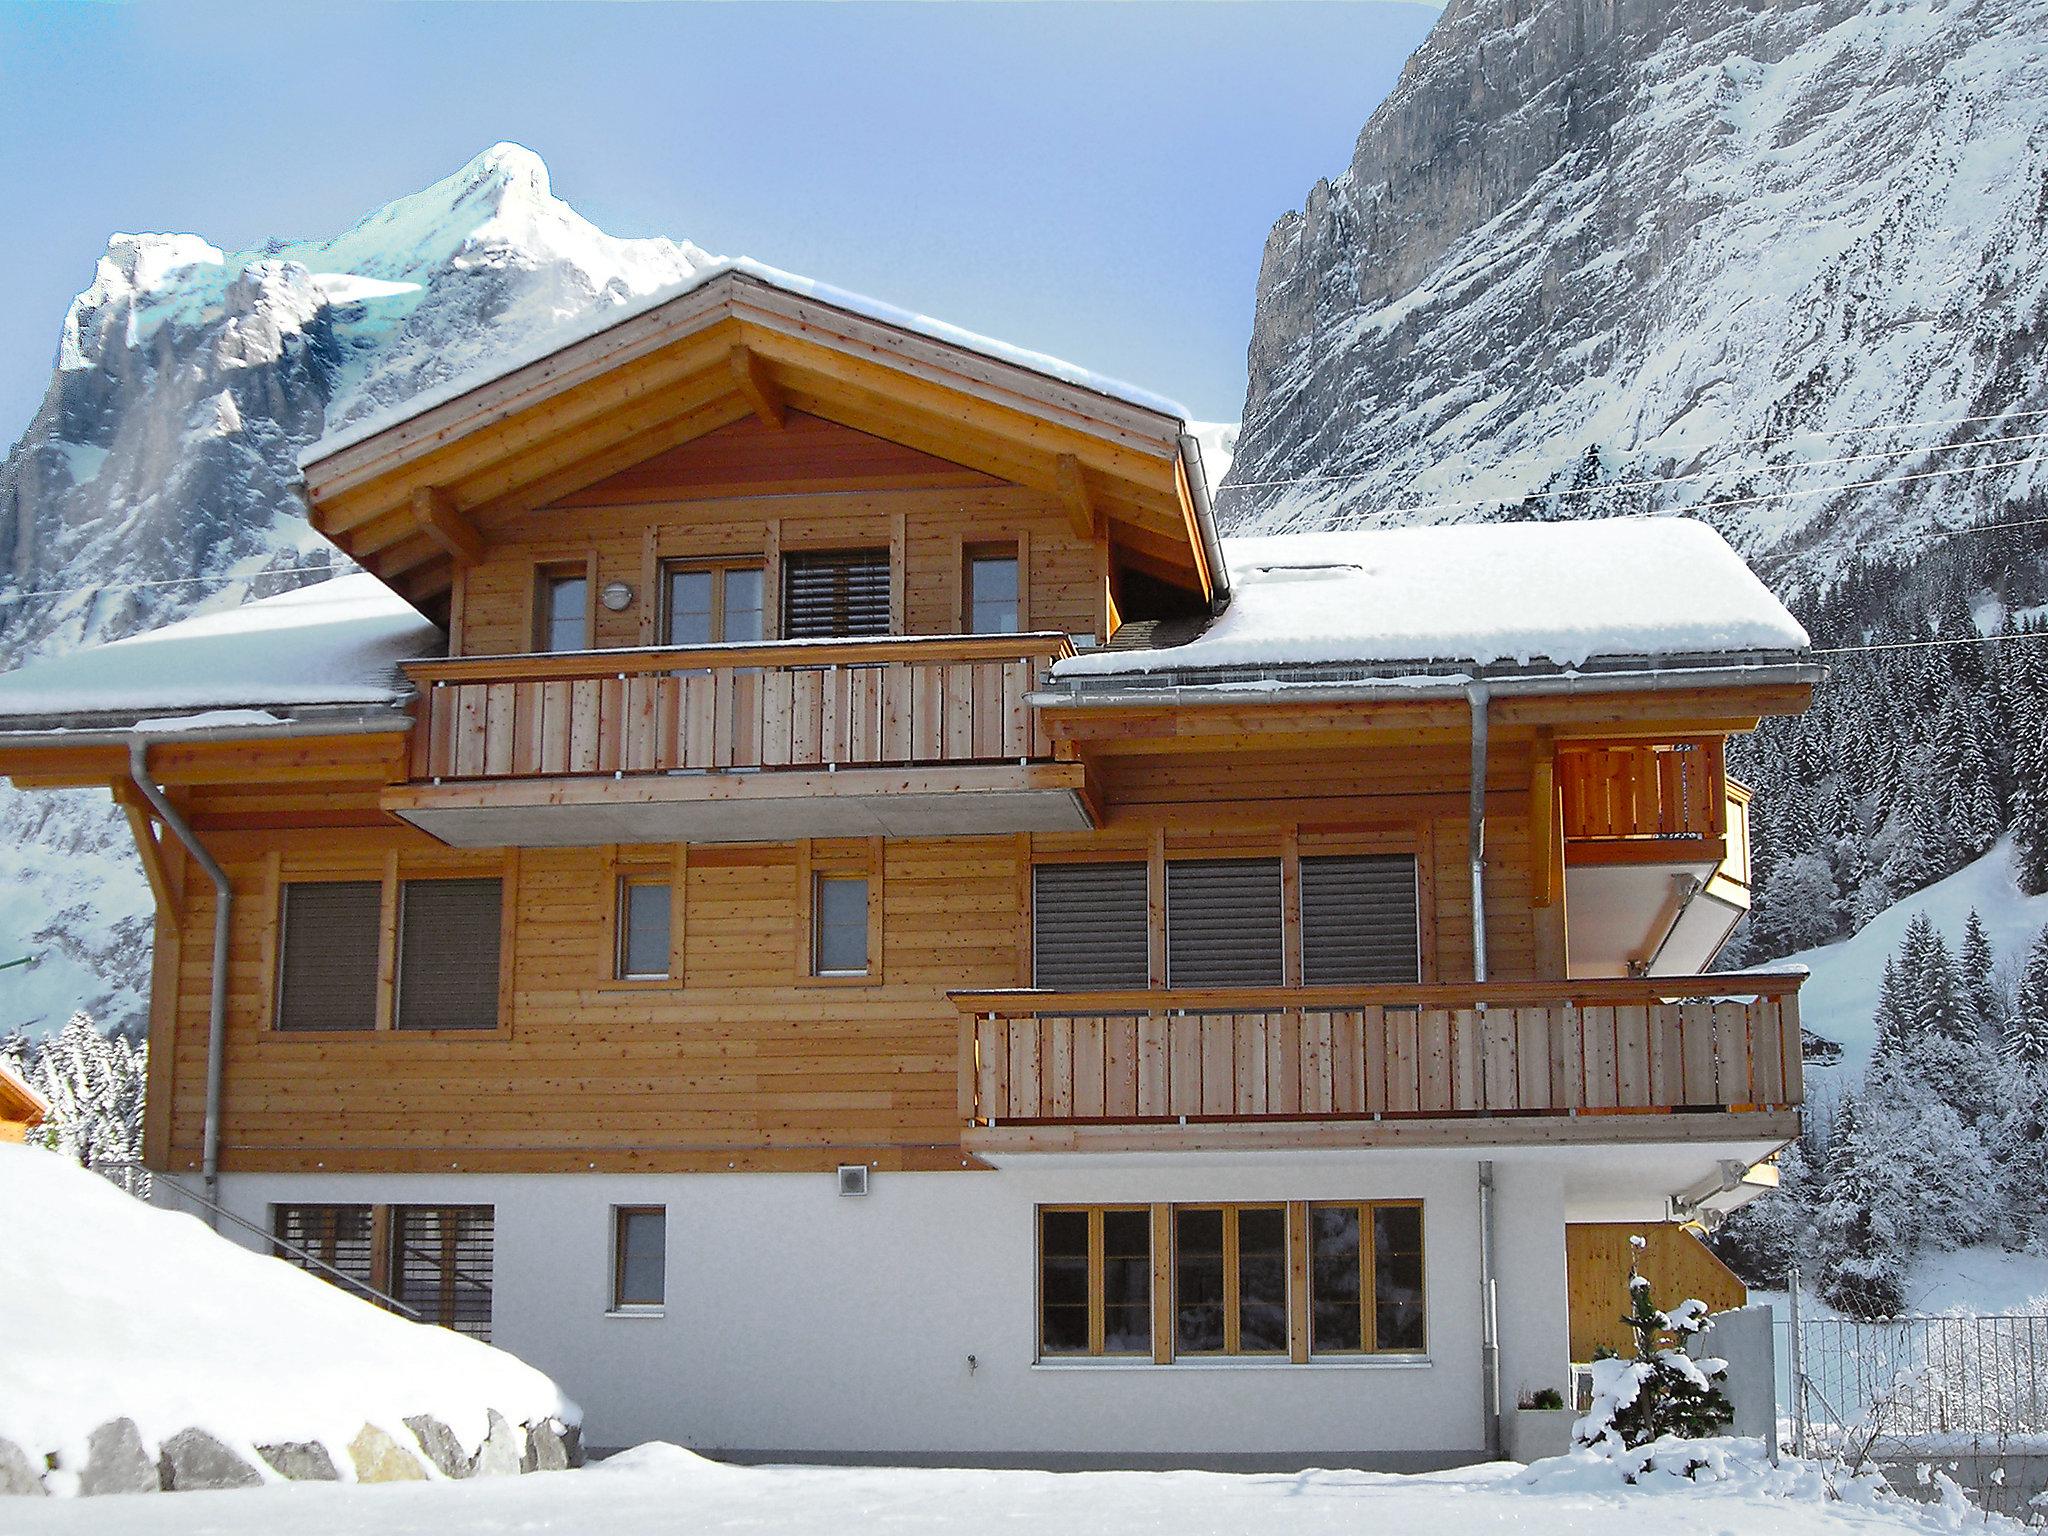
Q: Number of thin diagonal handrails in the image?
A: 1